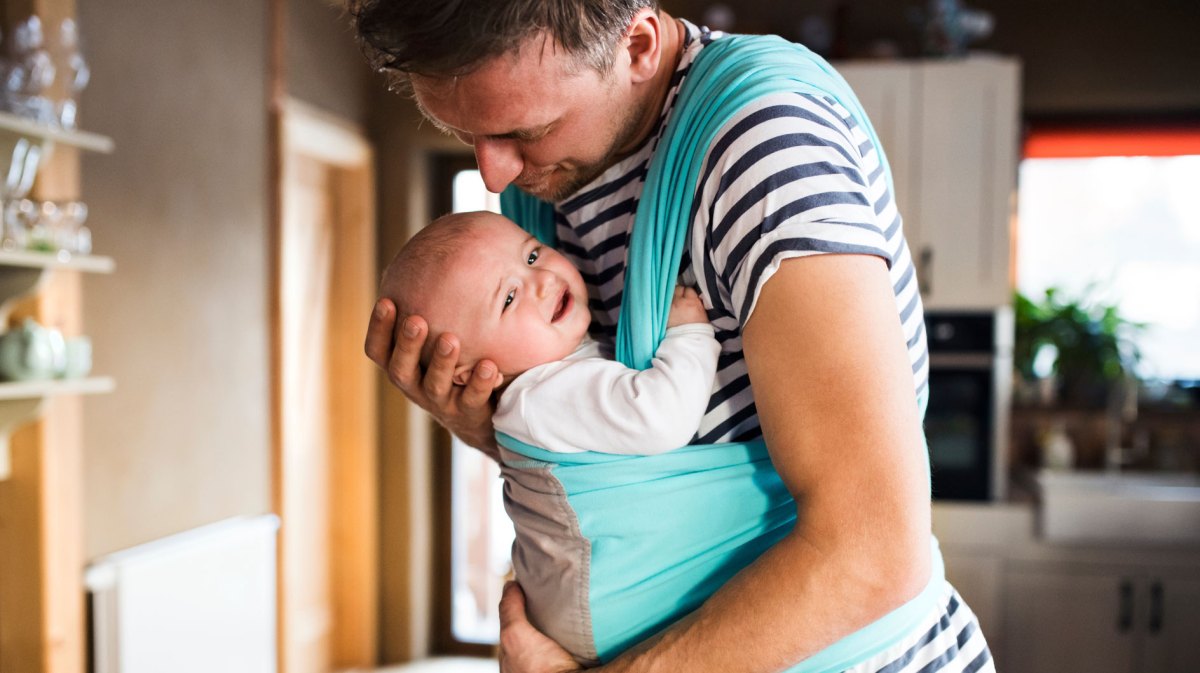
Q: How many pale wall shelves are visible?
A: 3